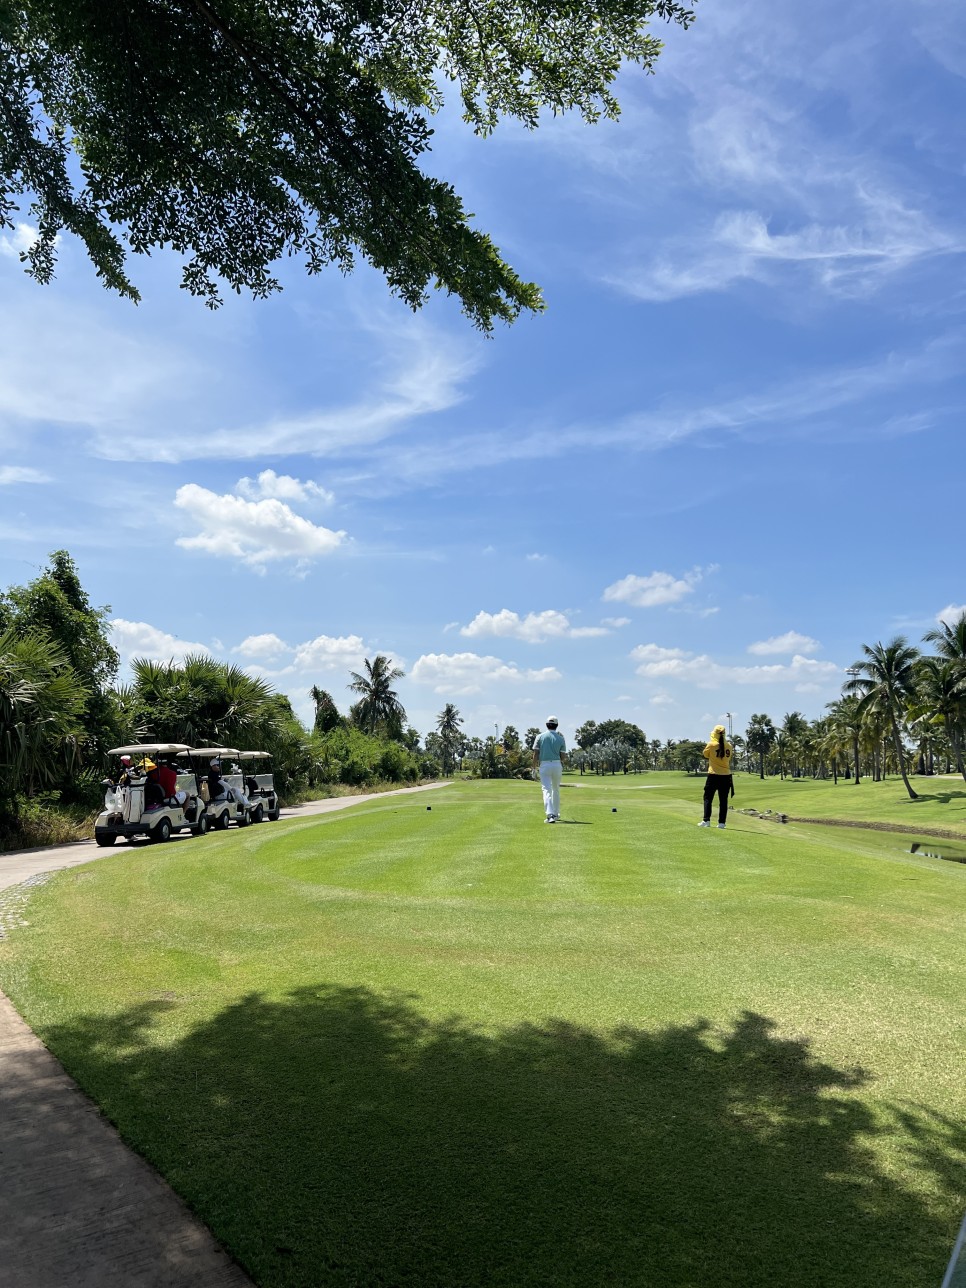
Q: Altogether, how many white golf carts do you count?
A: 3